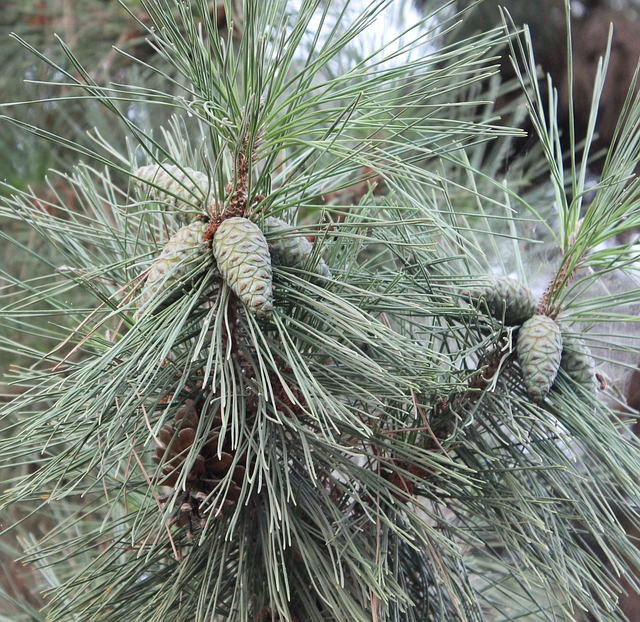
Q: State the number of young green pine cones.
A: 7